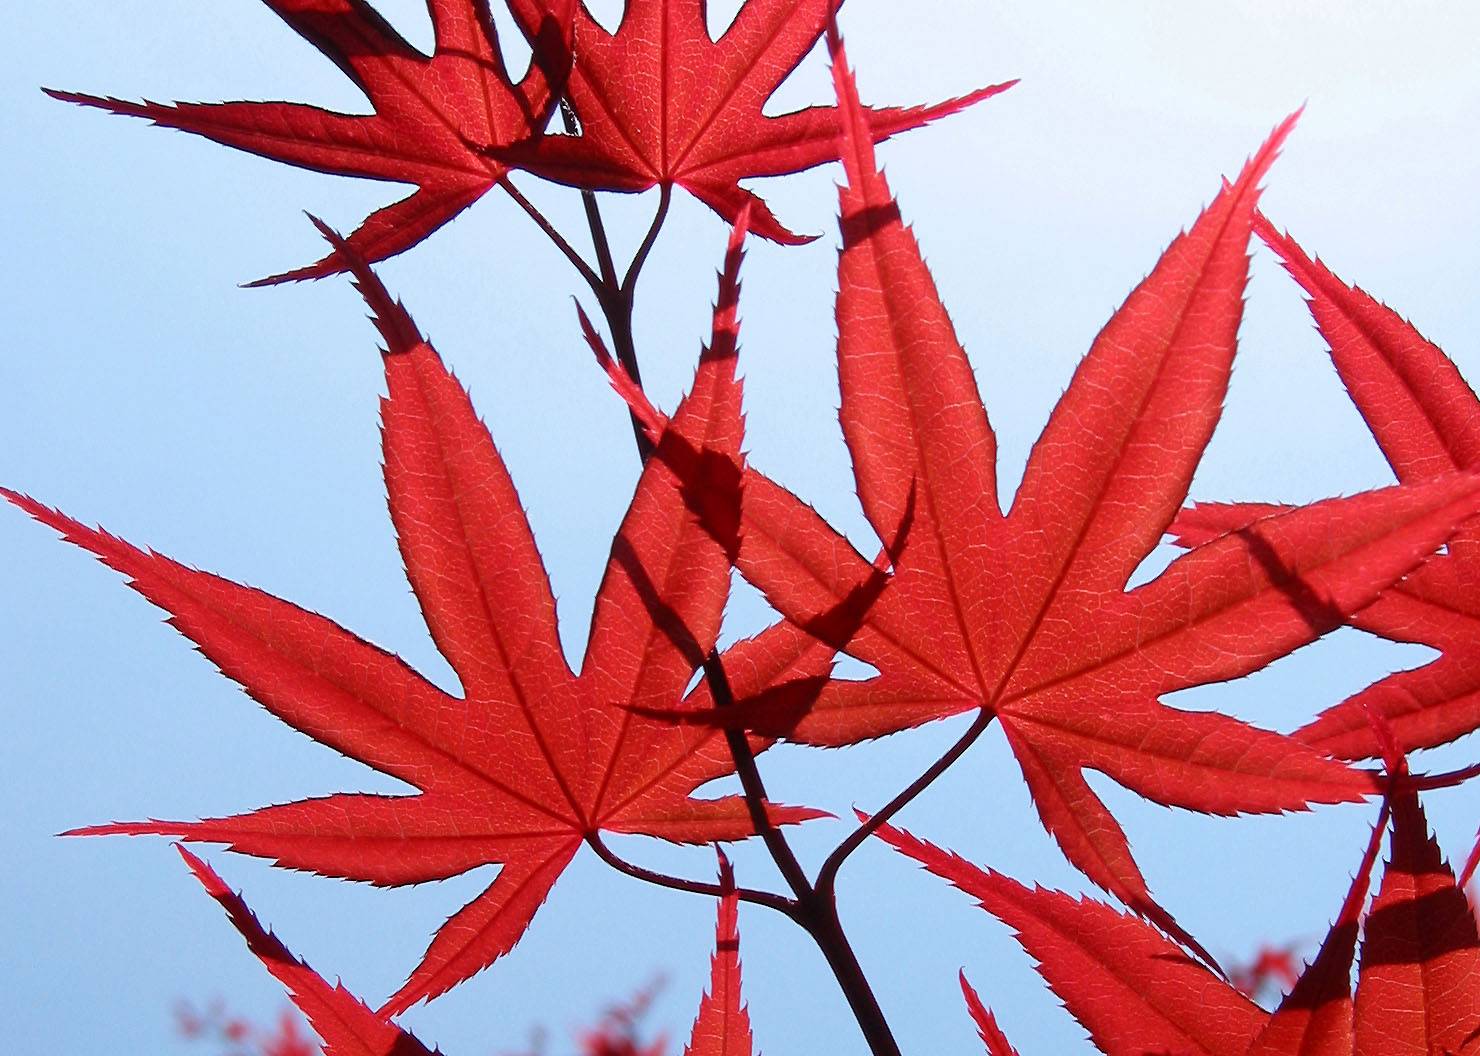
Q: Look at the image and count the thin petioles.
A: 4